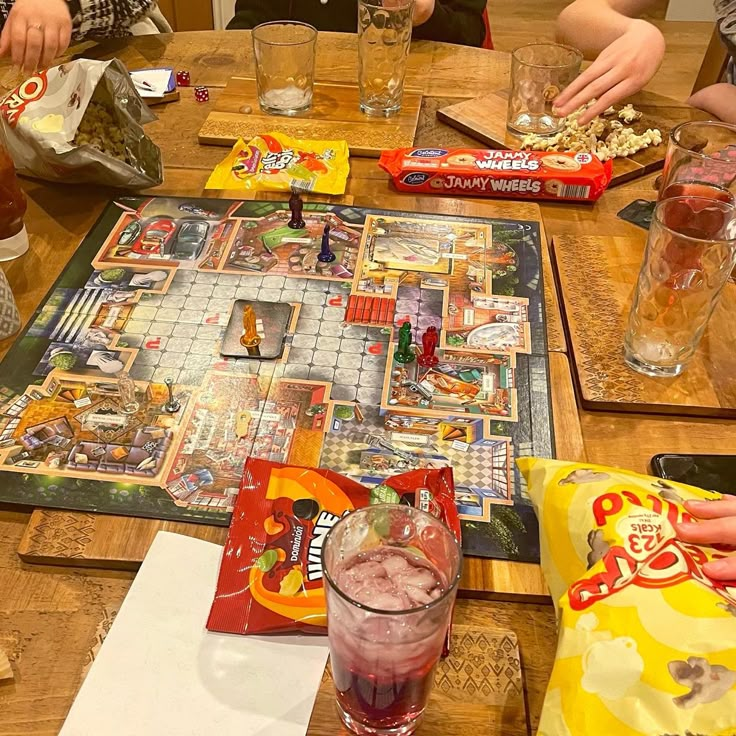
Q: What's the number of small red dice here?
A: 2